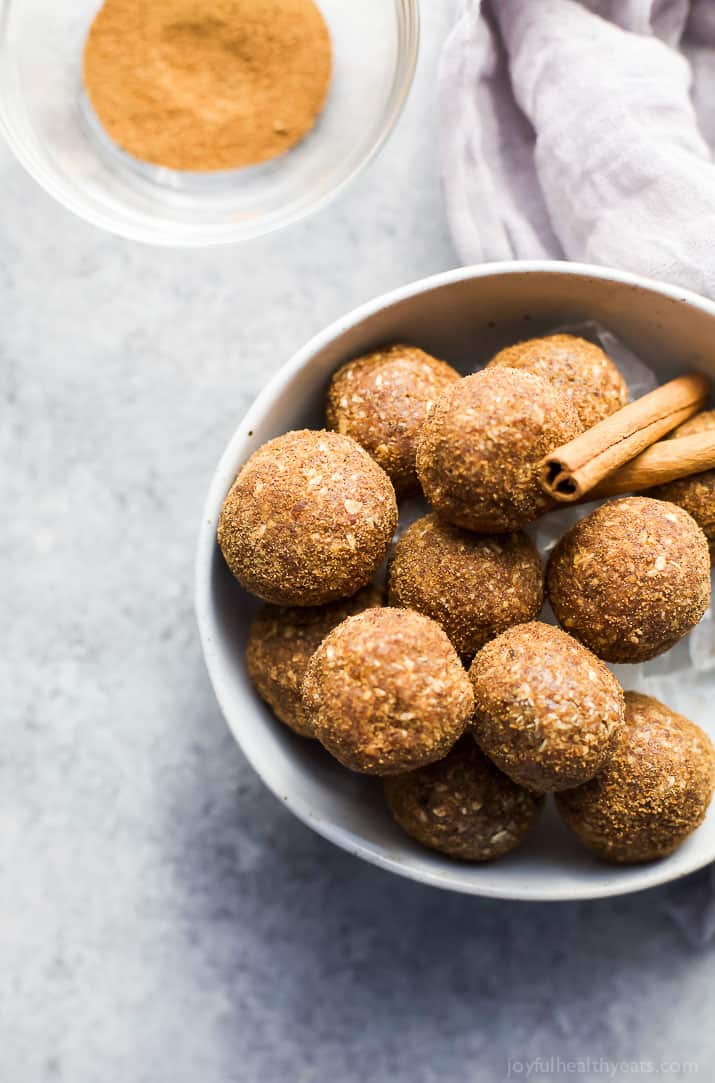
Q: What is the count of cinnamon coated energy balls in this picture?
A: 12